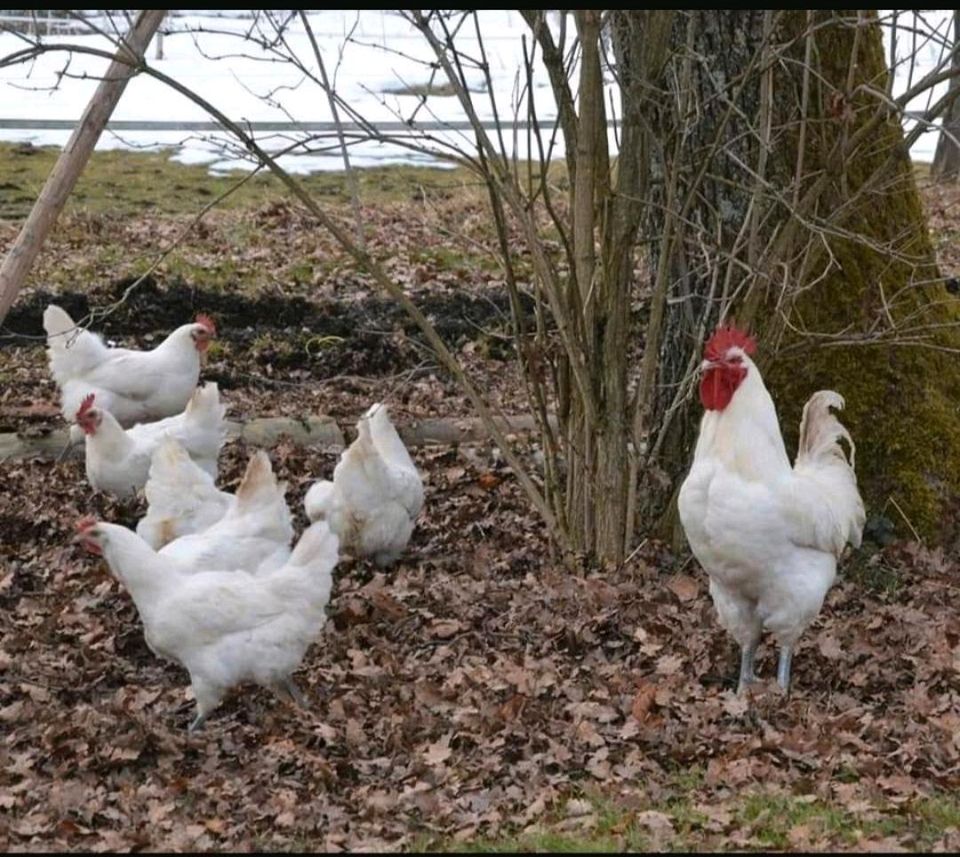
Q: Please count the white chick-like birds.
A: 7